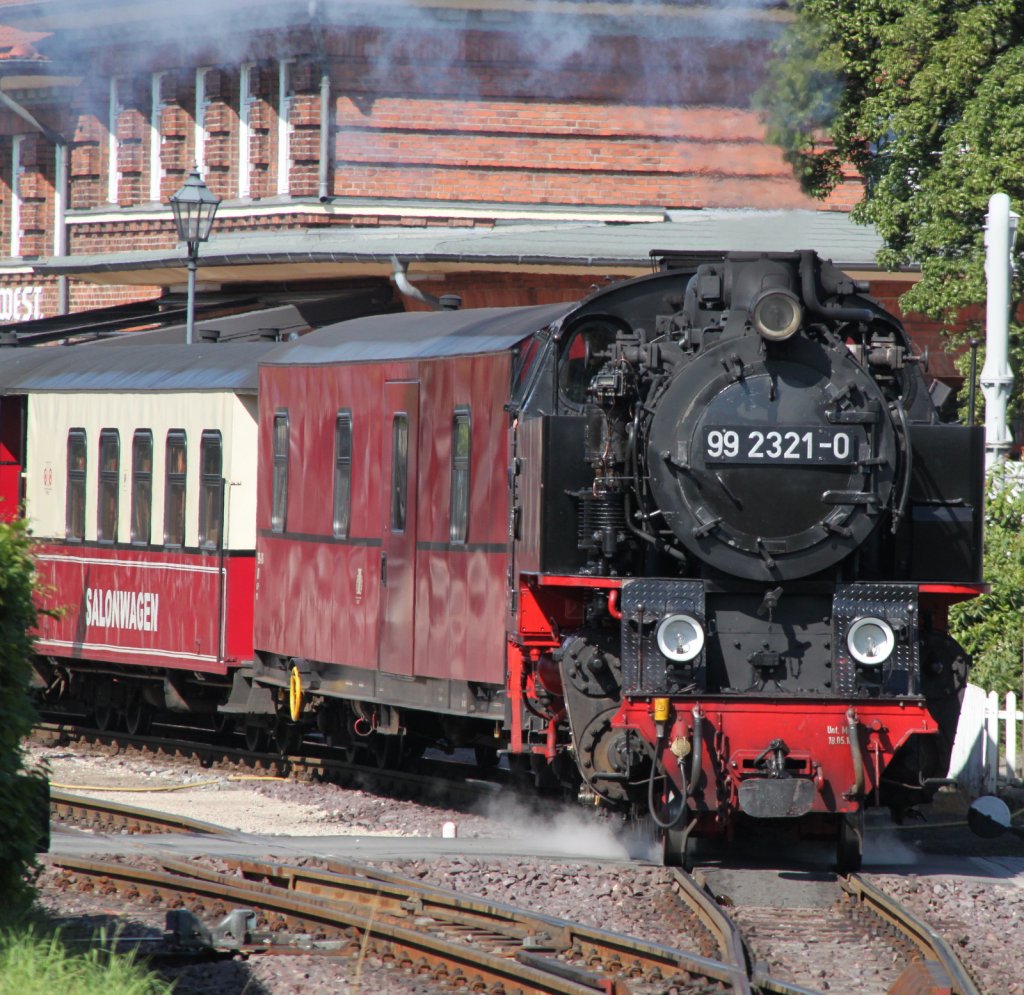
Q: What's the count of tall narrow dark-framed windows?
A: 9